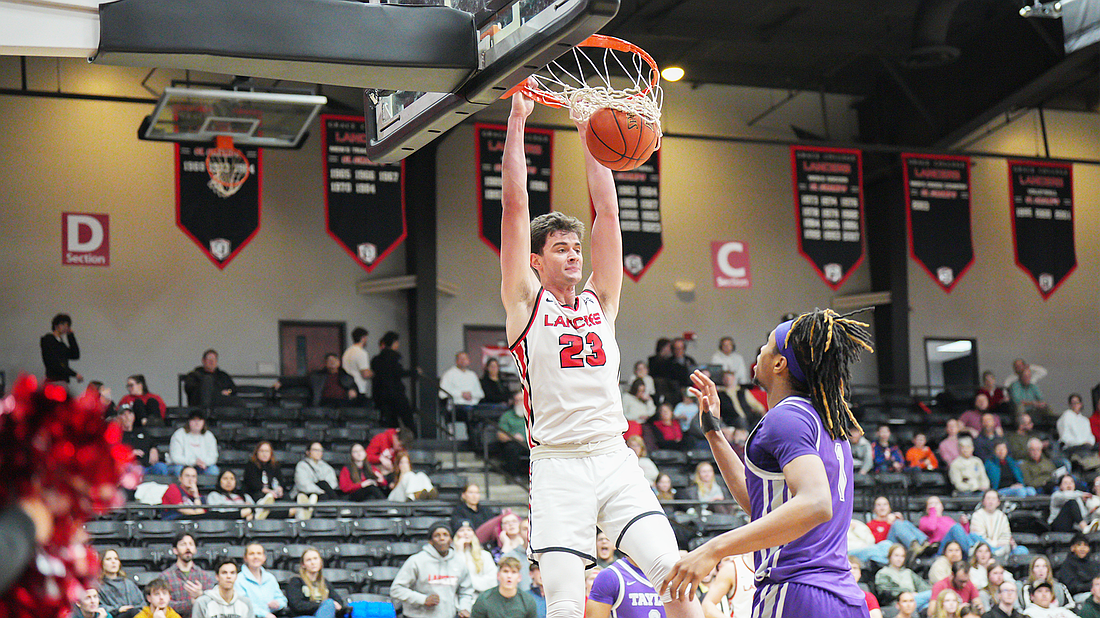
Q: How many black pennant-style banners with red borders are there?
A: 7